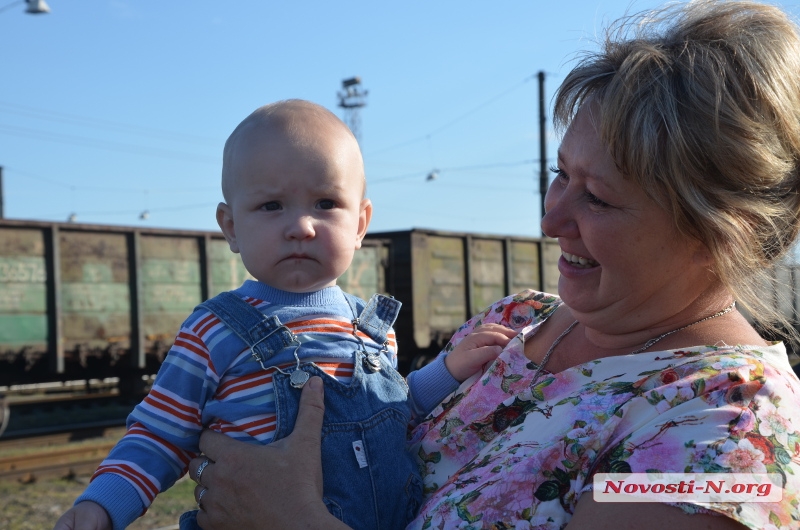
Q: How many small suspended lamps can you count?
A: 4